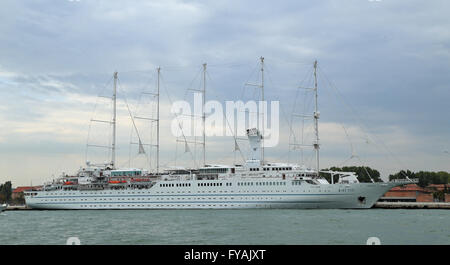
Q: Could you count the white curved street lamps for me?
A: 0